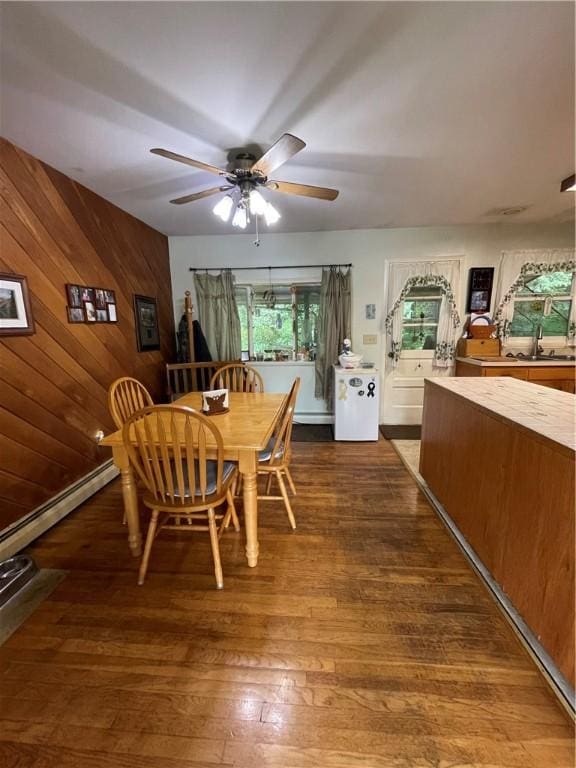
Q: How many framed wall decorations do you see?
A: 4